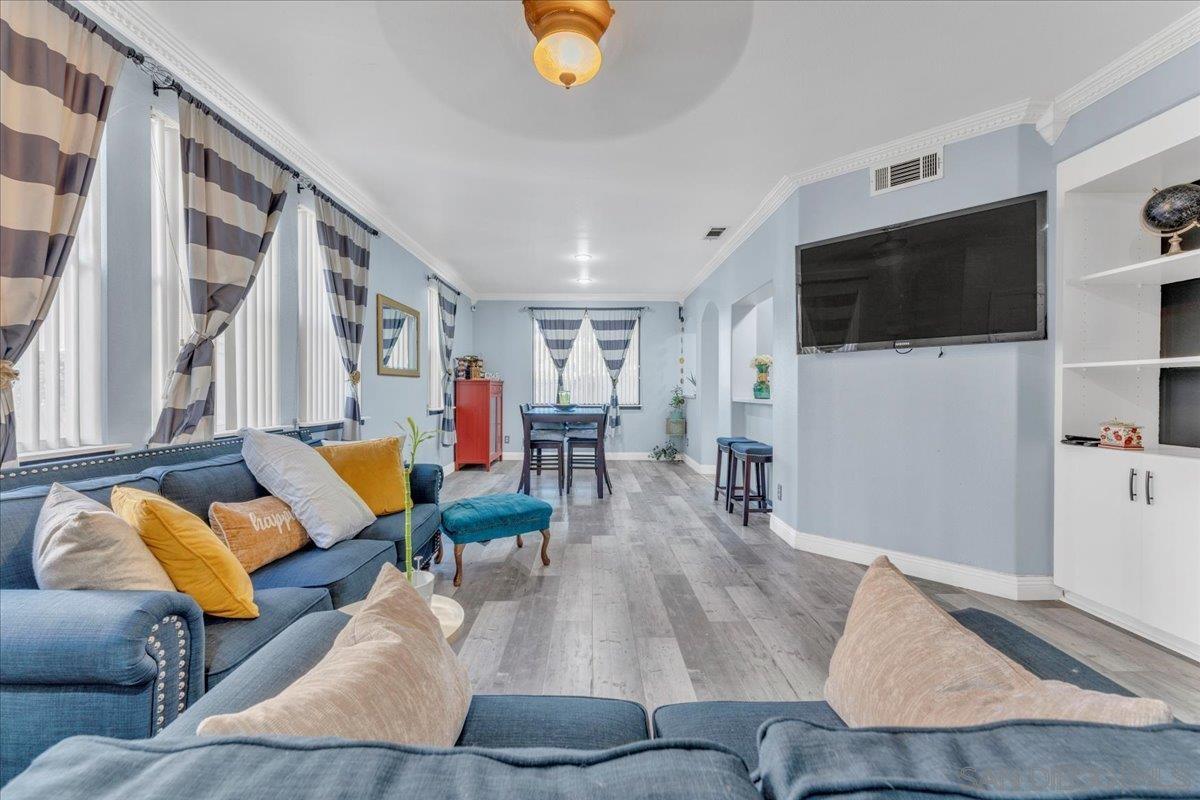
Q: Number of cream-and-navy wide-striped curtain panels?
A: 6